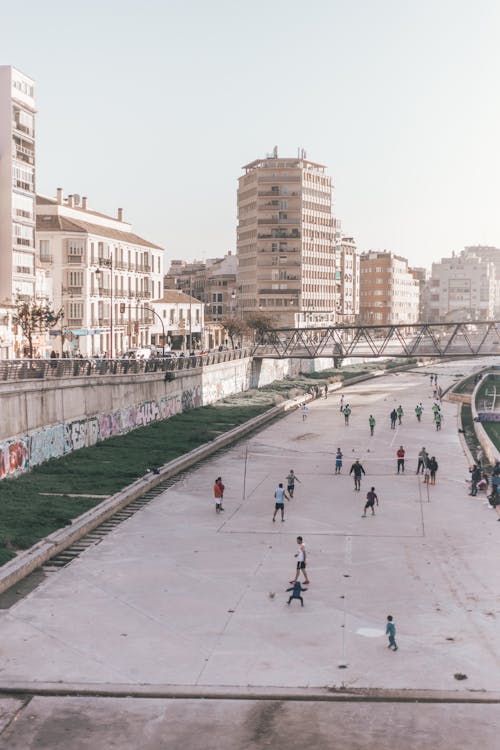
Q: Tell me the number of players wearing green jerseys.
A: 6